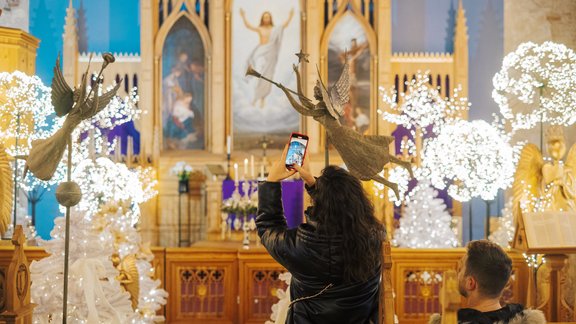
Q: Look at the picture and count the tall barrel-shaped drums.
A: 0